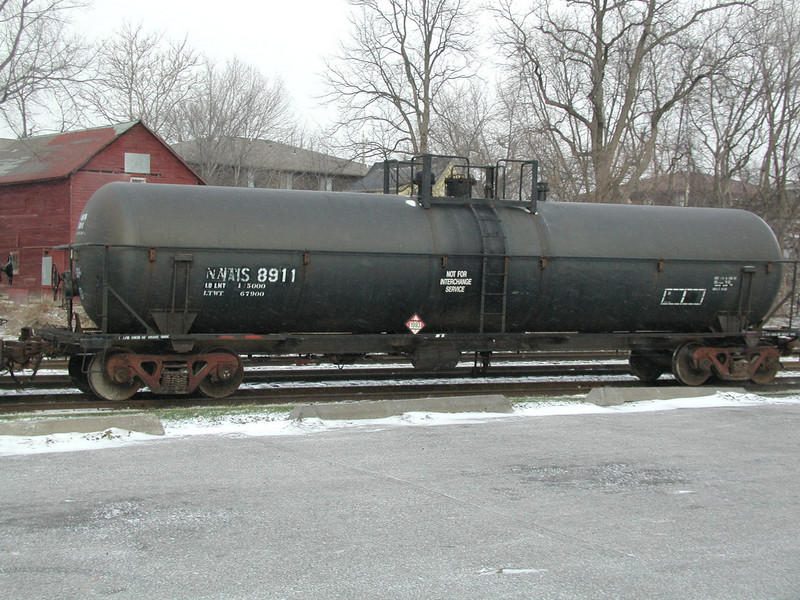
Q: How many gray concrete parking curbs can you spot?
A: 3